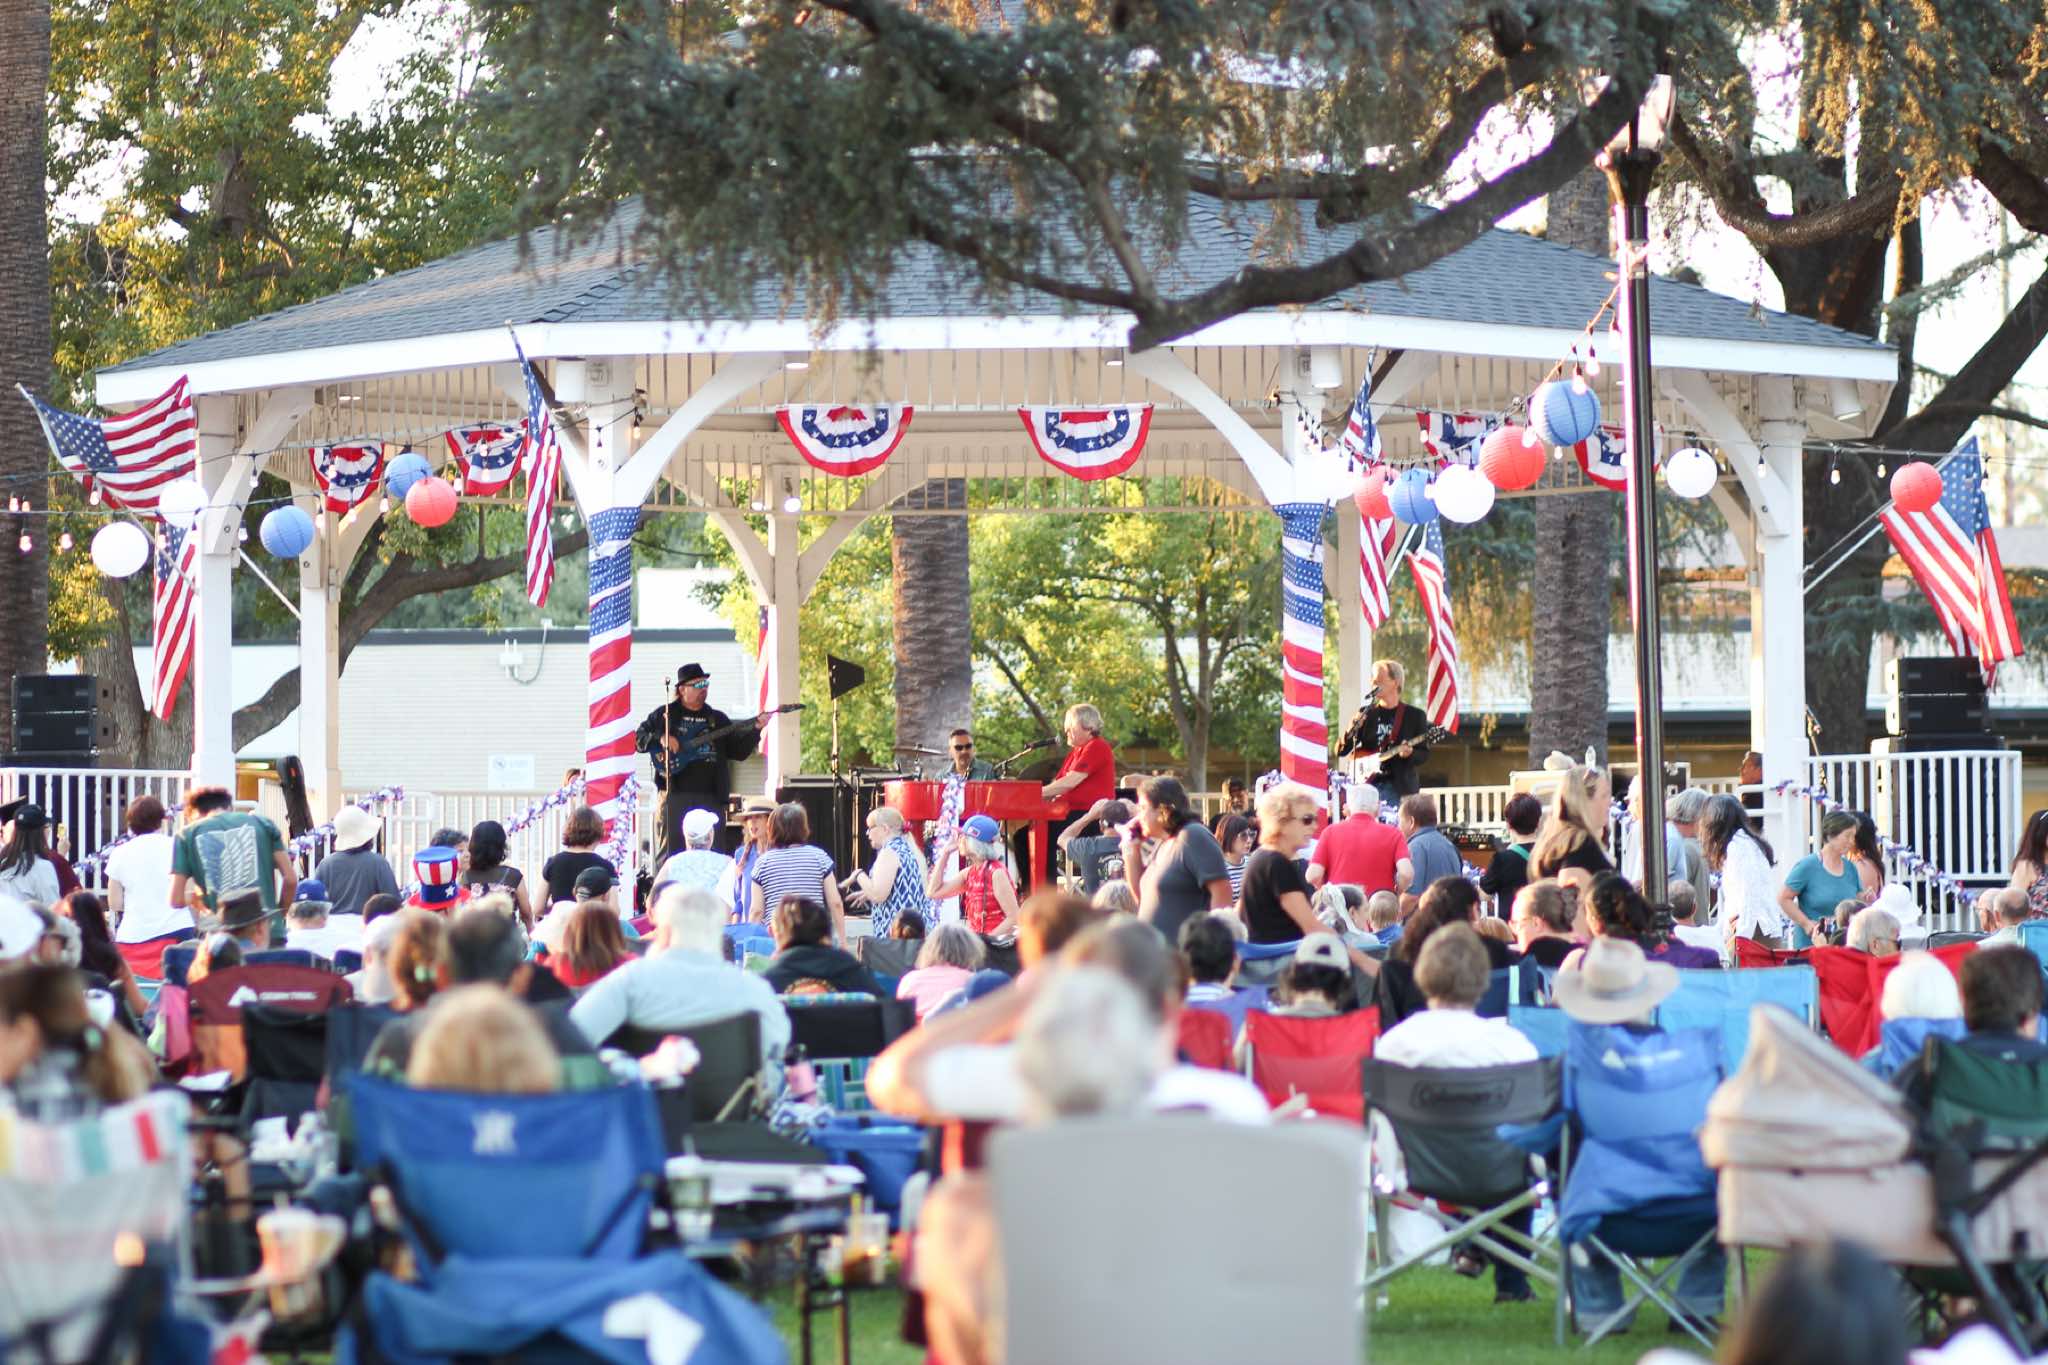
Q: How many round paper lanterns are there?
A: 13